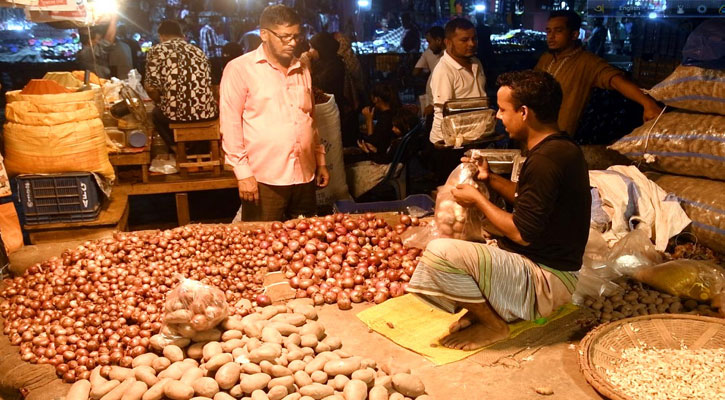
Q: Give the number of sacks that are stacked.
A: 3